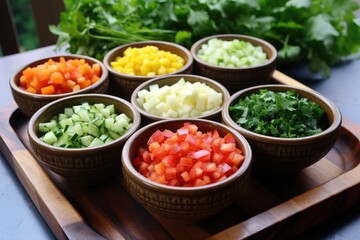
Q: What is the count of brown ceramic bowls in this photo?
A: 7